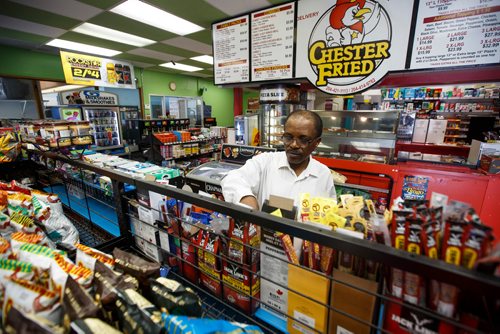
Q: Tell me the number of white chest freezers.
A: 0